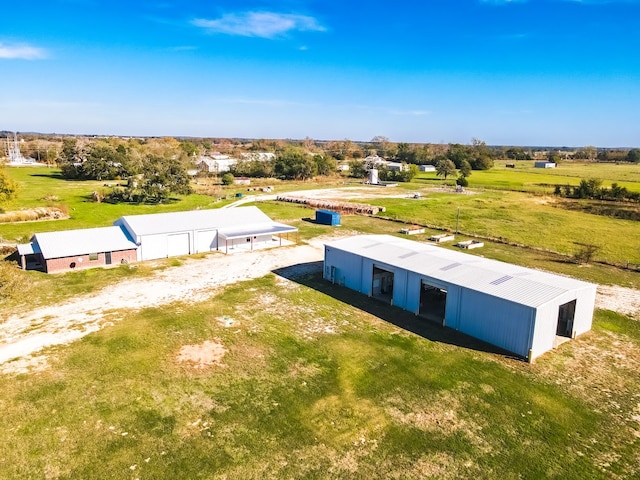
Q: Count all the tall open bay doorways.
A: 3